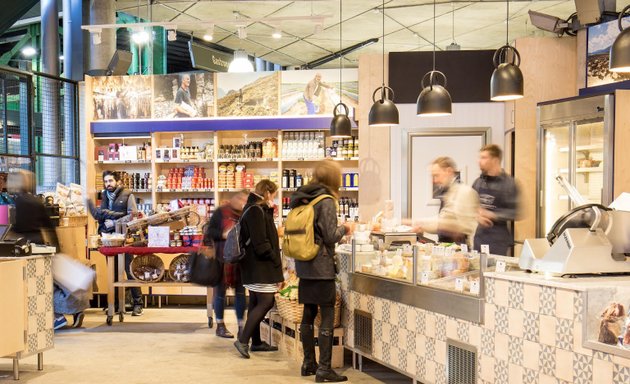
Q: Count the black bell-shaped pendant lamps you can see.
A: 5